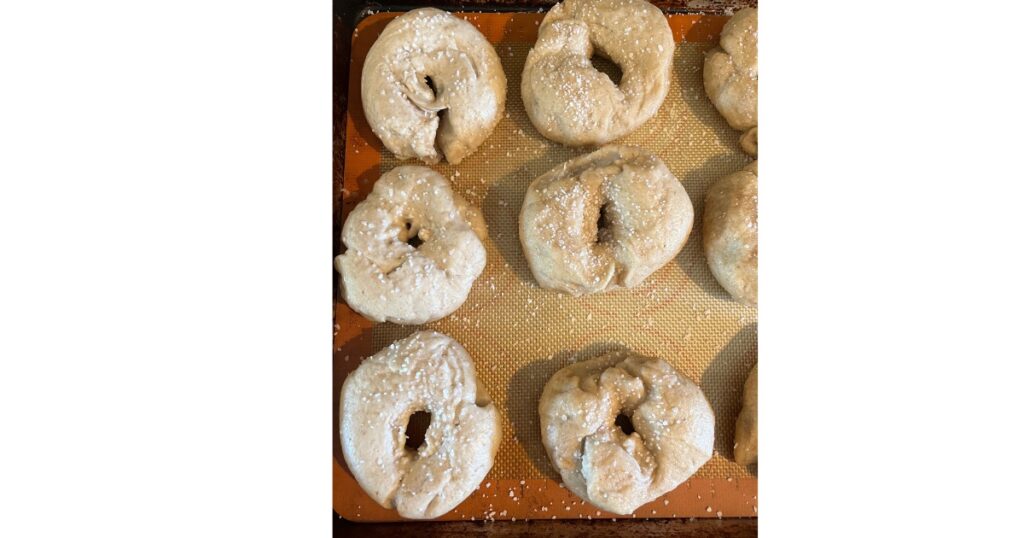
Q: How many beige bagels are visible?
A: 9